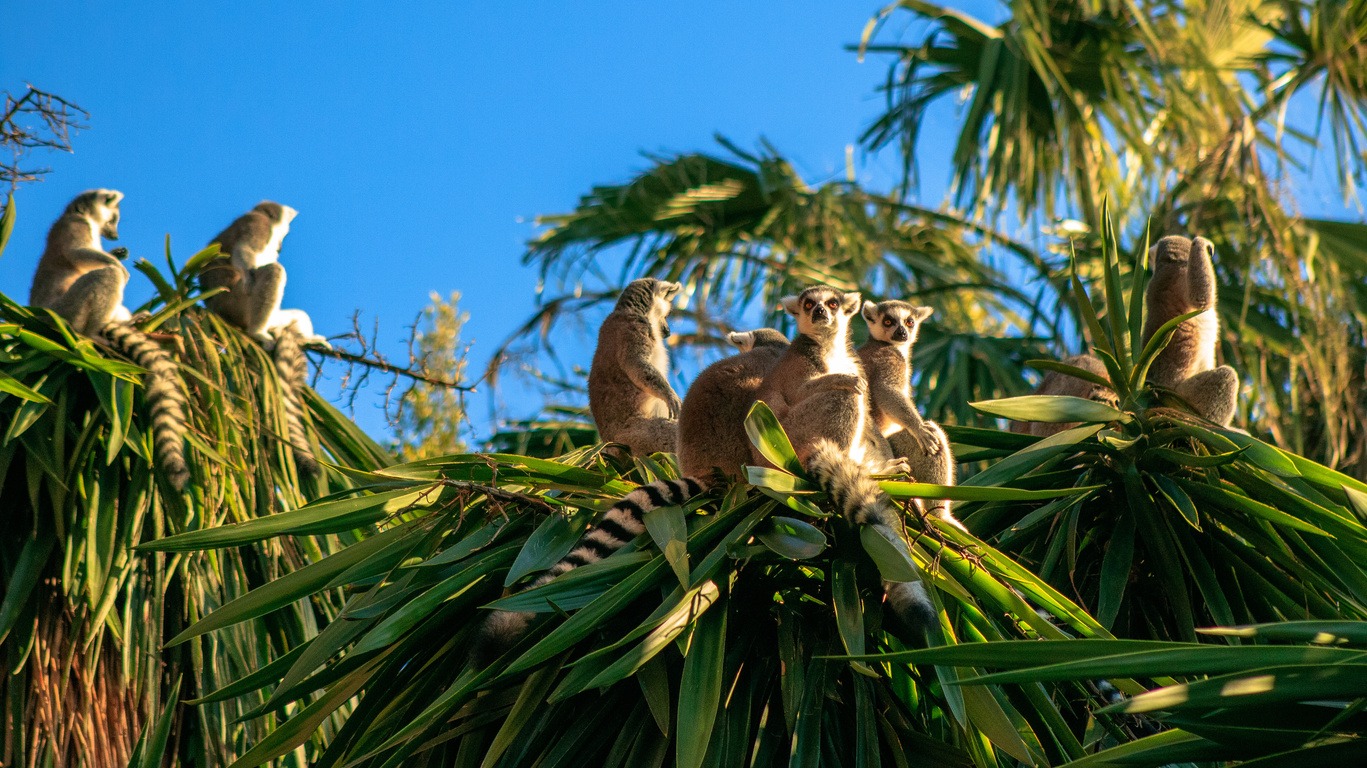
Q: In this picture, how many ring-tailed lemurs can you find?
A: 8